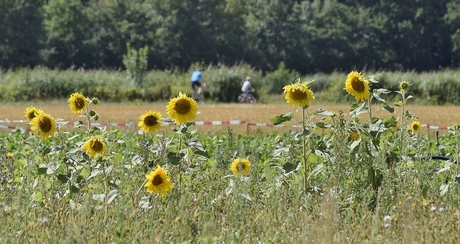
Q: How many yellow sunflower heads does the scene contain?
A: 12